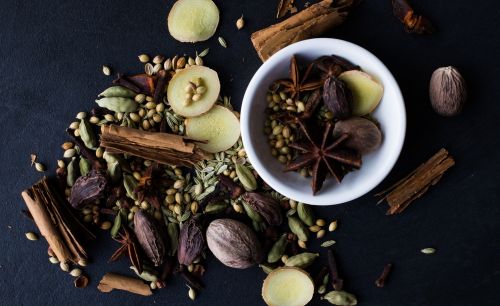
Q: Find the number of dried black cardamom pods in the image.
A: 5